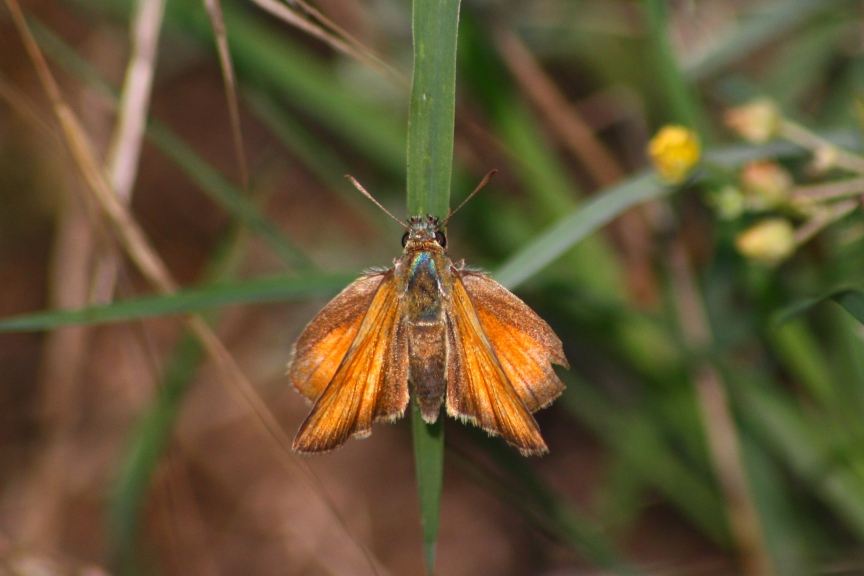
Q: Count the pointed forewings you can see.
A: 2